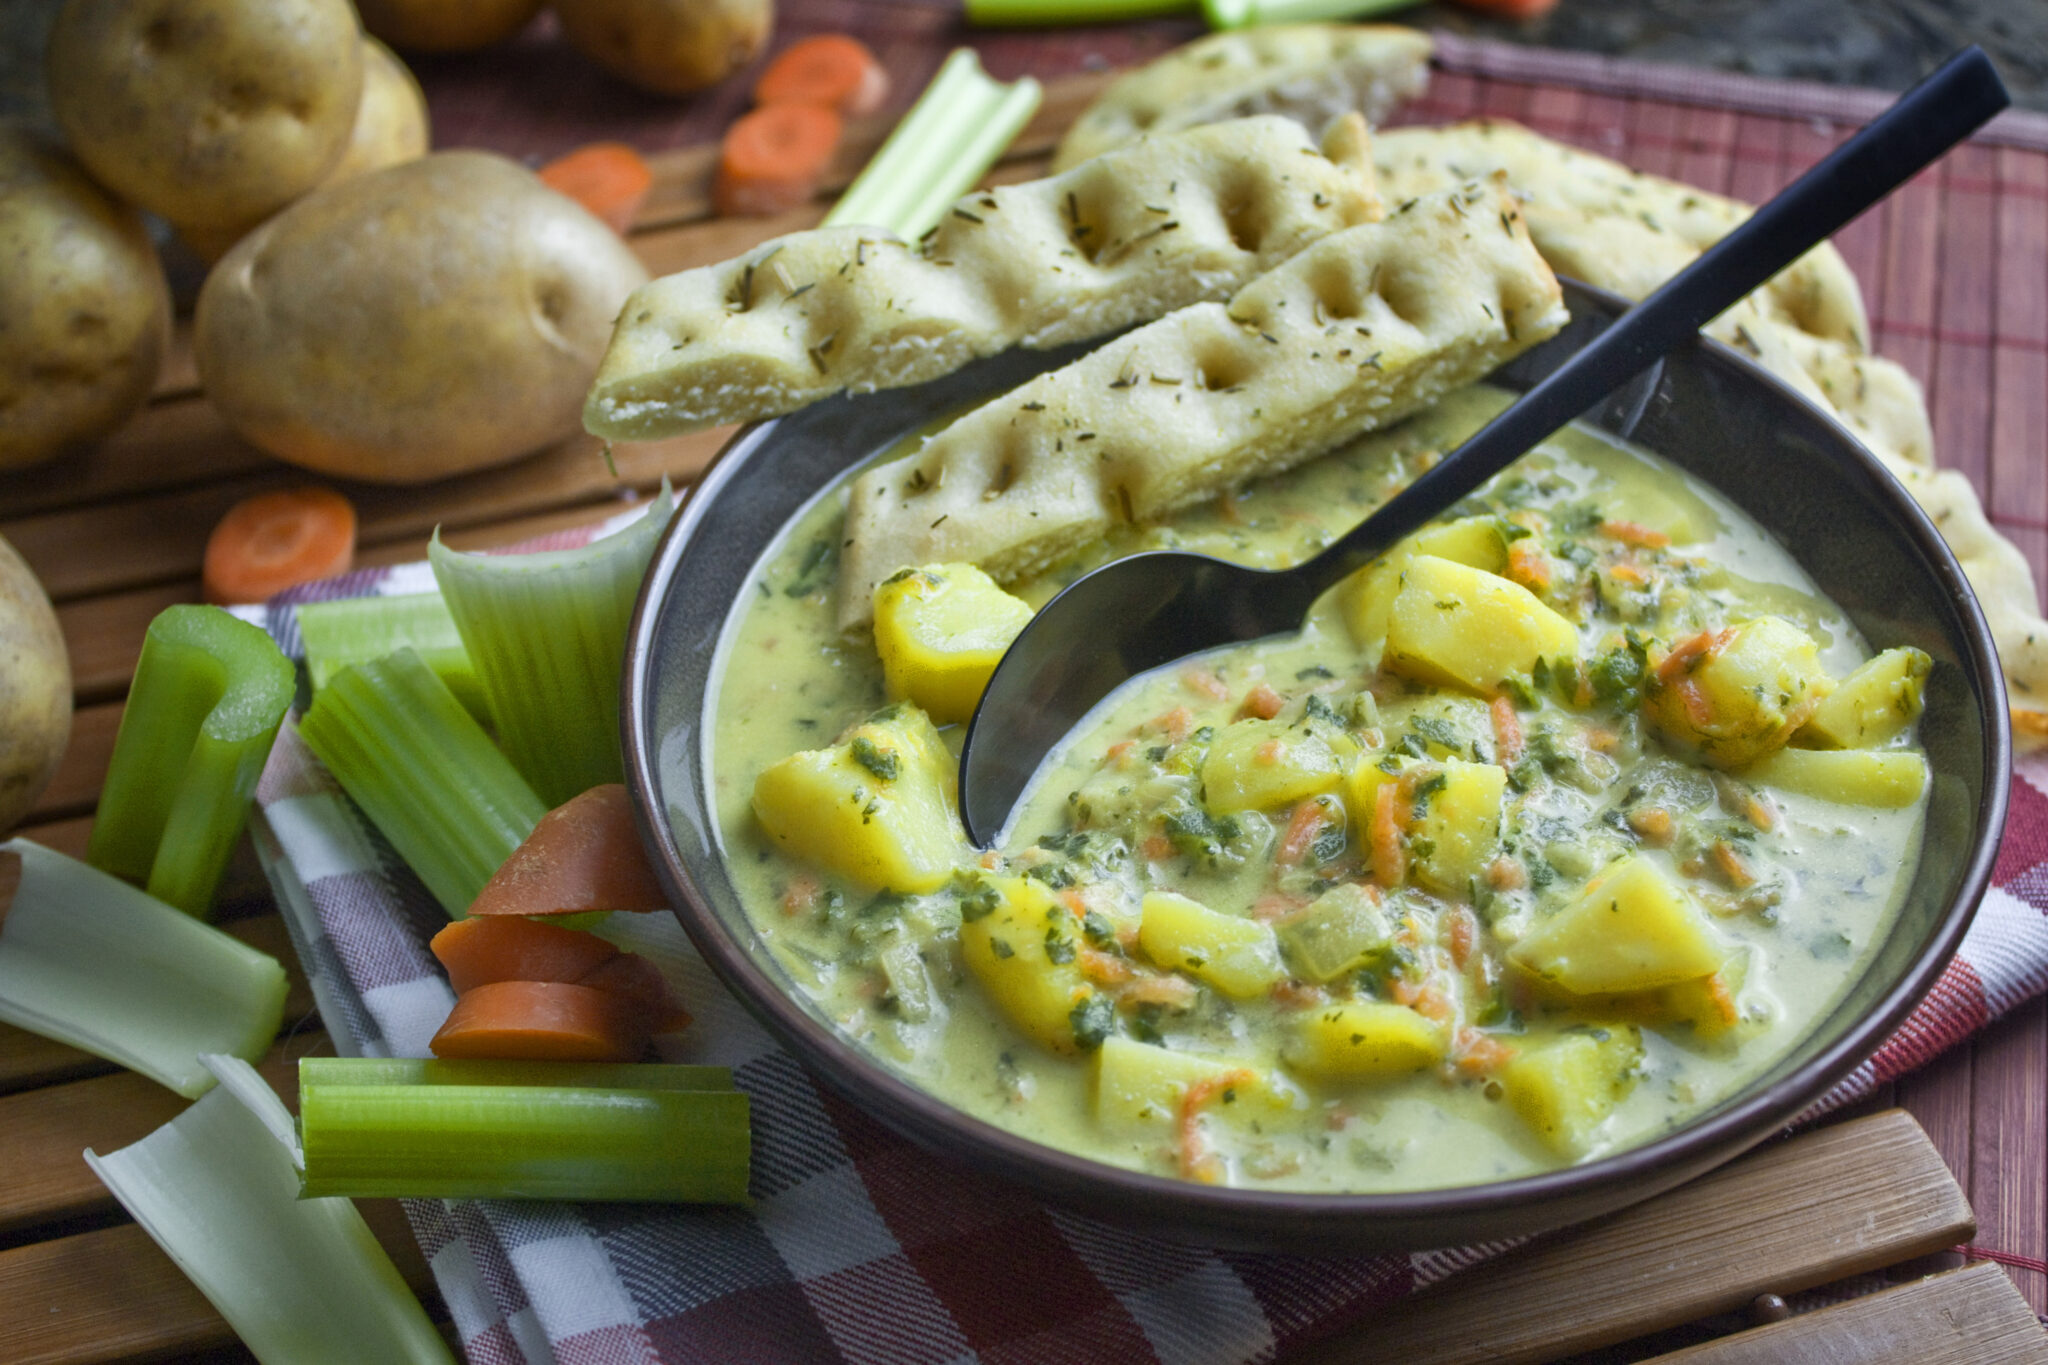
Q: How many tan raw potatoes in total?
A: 7